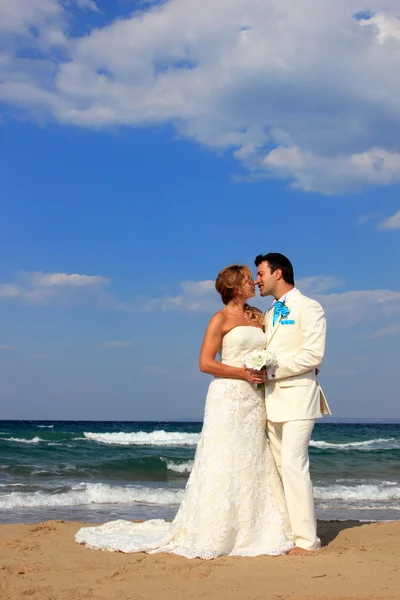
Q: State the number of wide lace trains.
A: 1